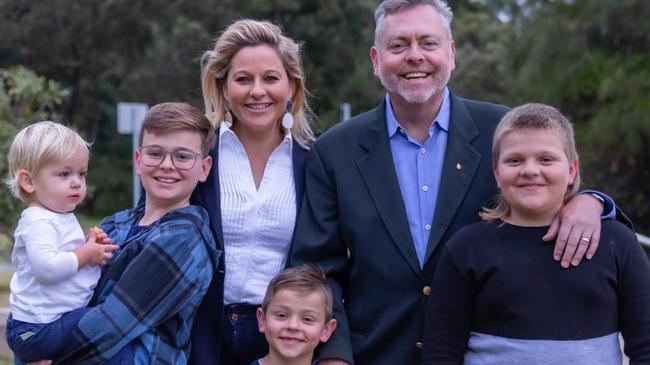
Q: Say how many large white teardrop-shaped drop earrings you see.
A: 2